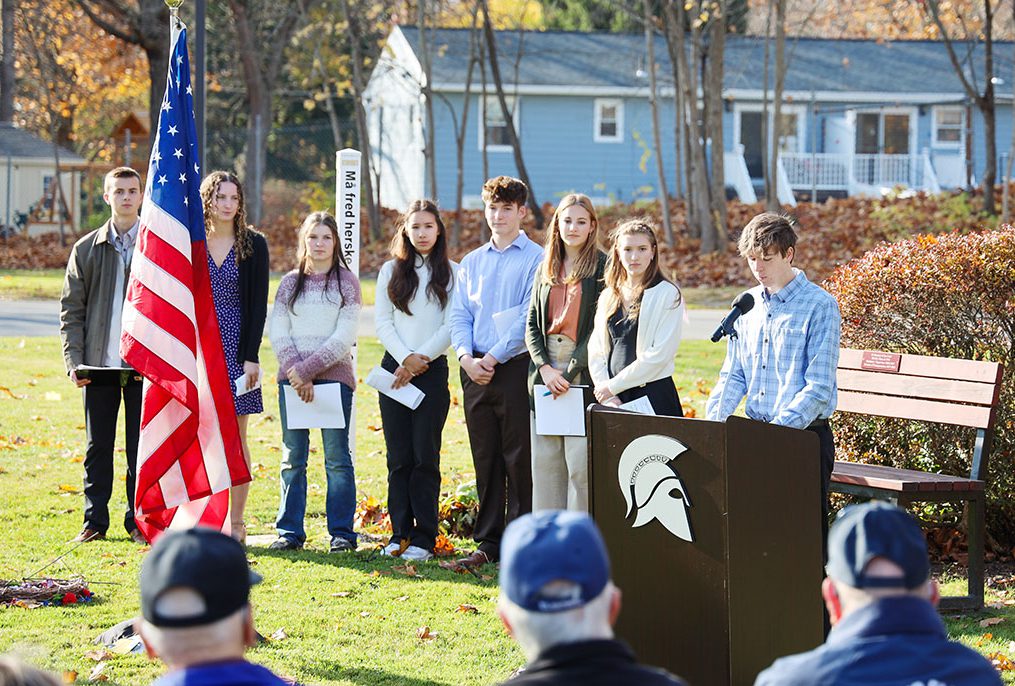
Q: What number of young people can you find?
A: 8